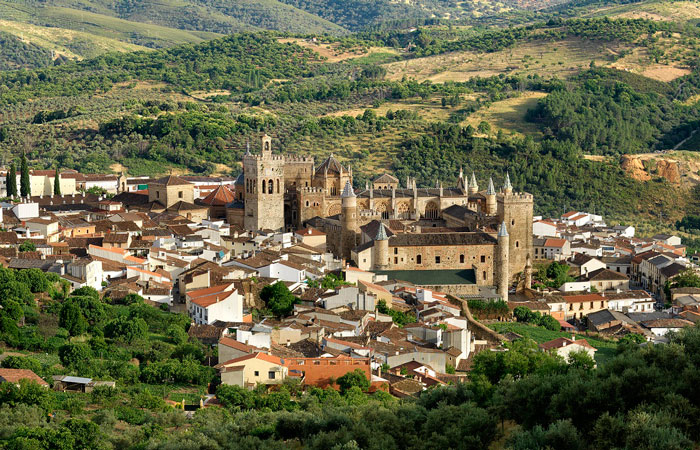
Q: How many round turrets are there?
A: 6